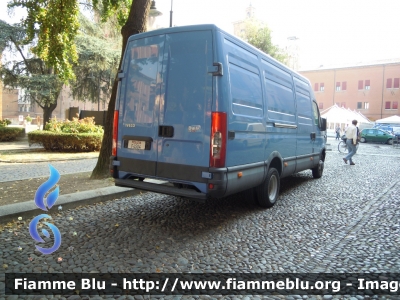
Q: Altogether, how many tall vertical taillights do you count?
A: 2